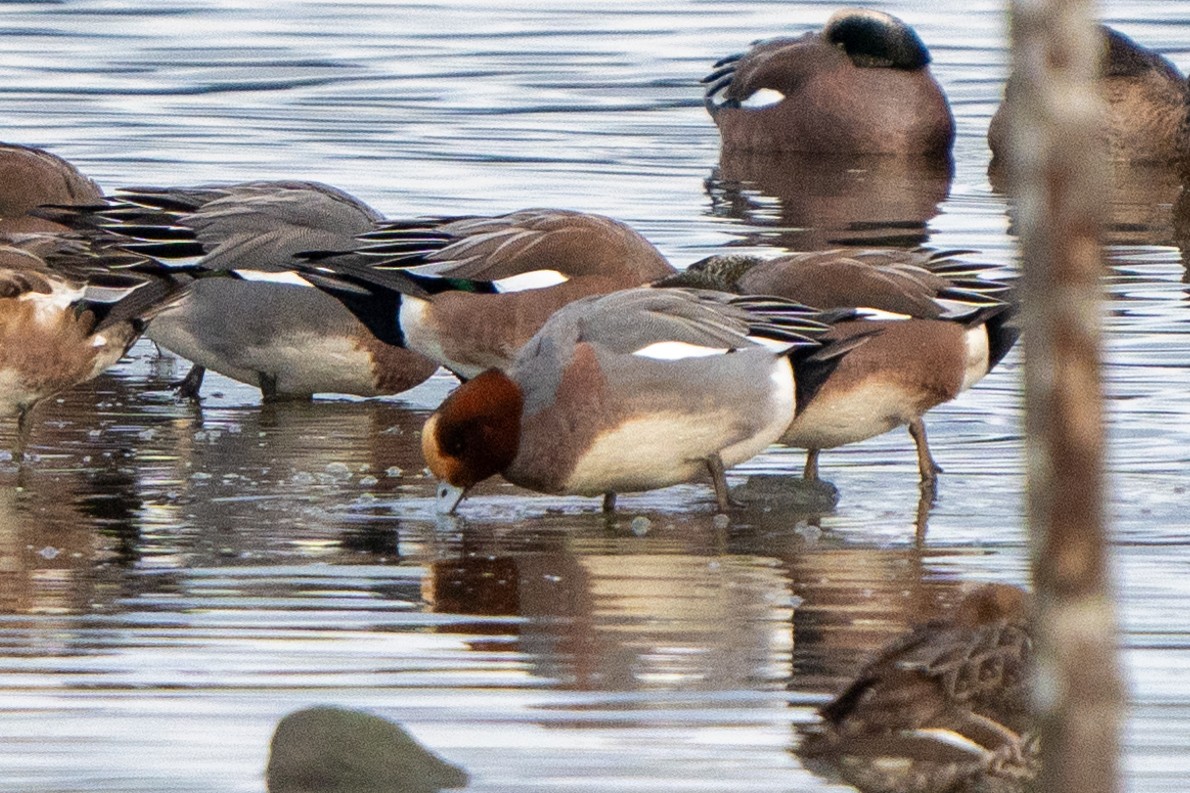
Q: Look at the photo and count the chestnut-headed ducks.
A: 1